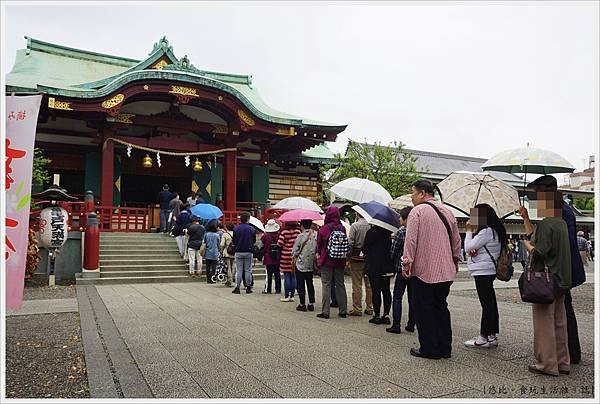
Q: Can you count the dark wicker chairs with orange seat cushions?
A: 0